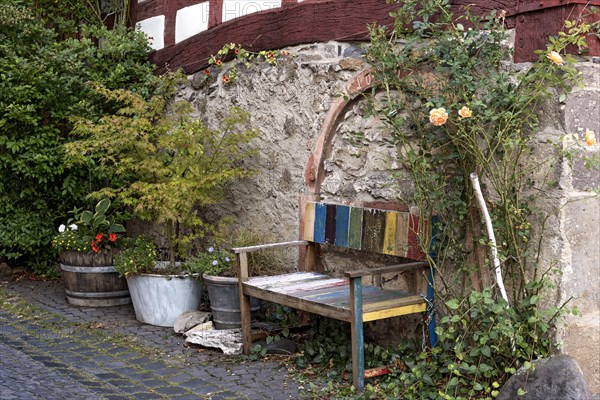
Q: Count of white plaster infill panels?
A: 3